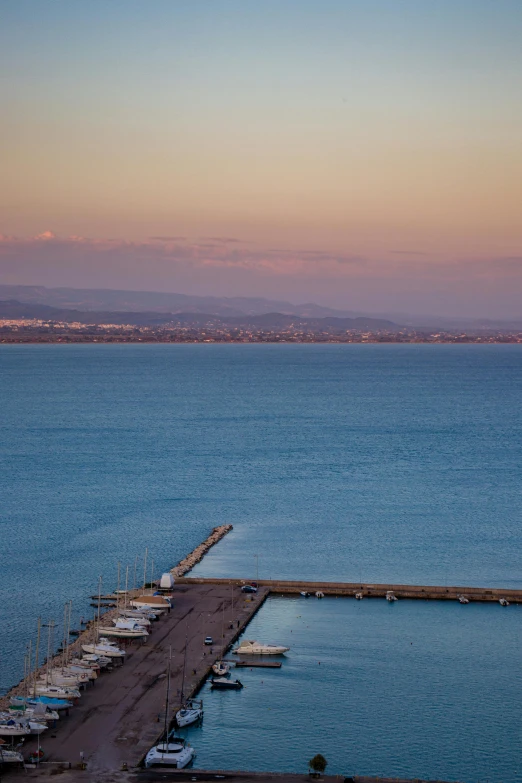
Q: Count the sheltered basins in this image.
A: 1